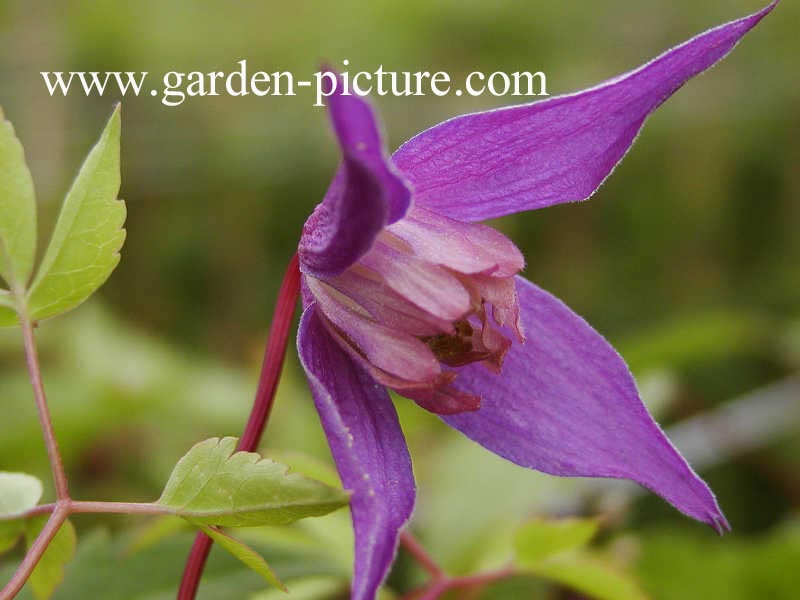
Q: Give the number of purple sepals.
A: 4